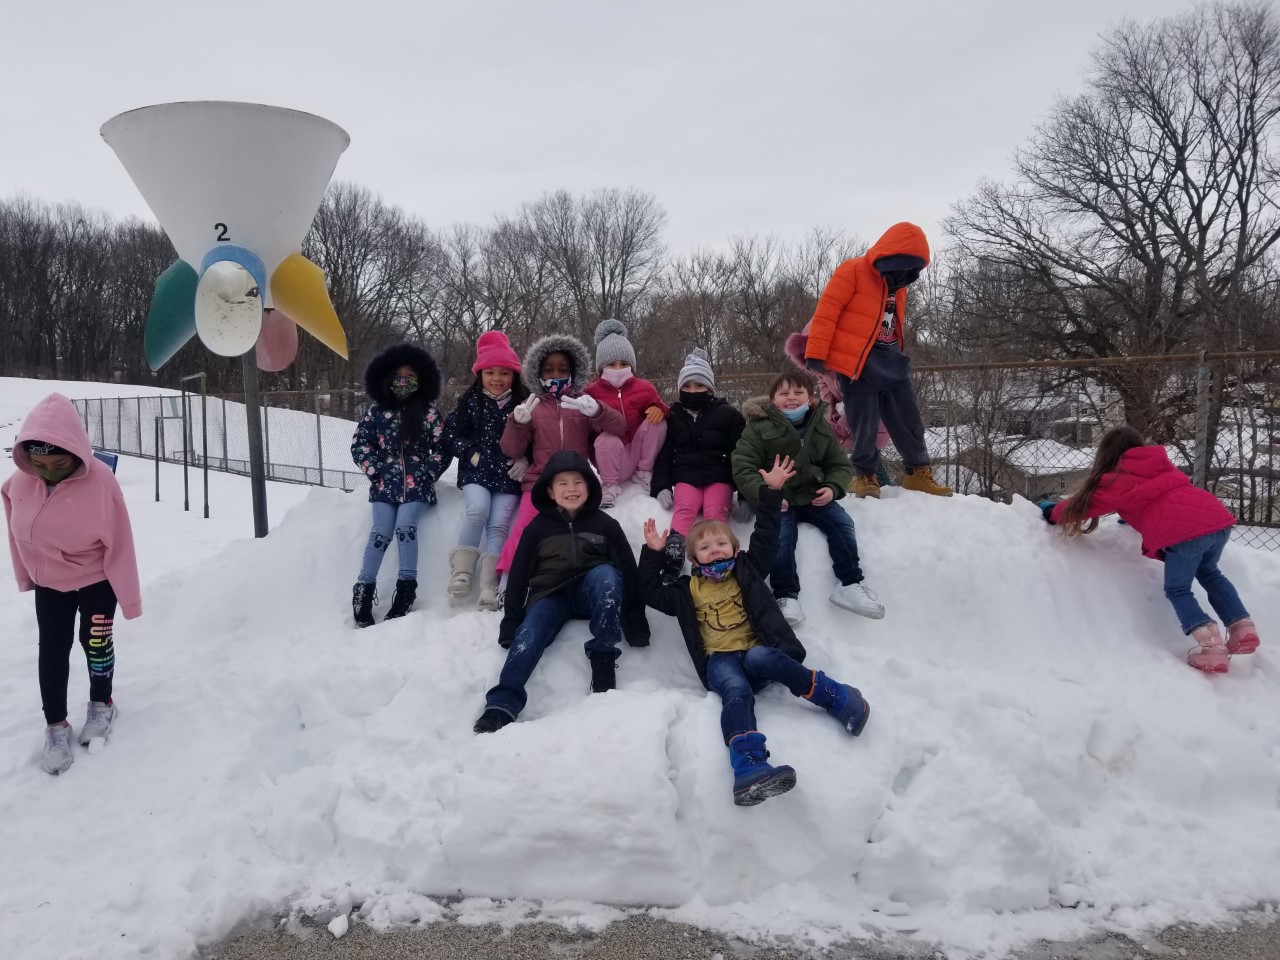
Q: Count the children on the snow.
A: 12